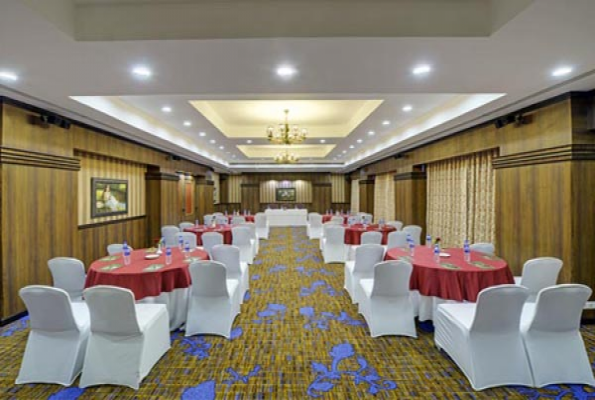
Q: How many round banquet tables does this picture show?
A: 6